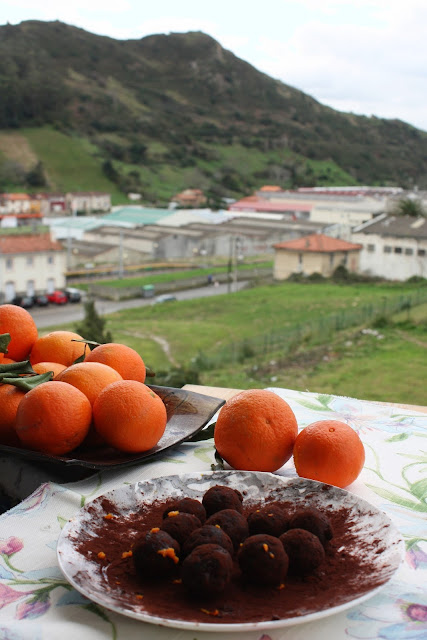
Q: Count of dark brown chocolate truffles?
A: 11